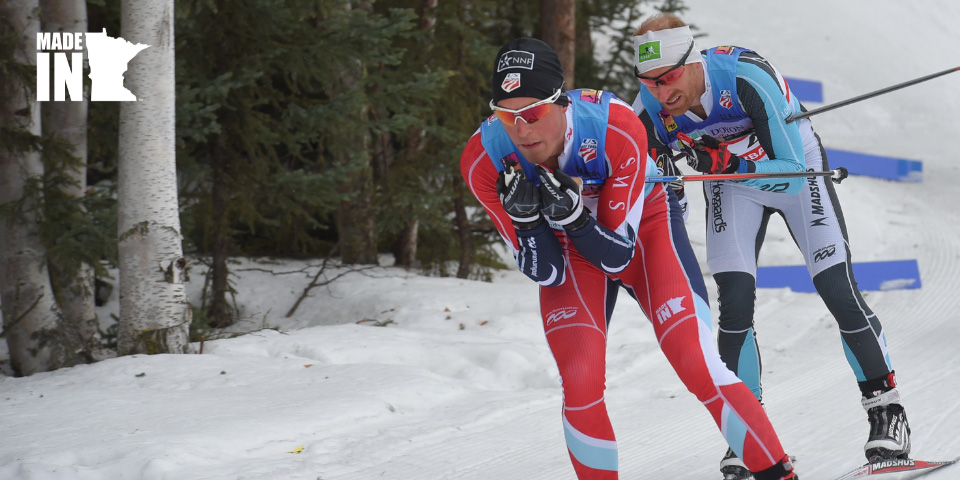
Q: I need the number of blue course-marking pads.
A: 3